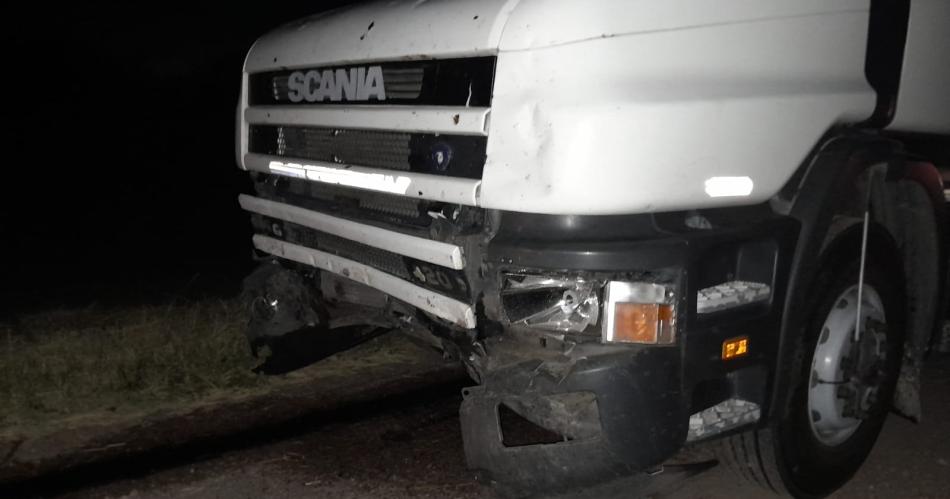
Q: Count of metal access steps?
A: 2